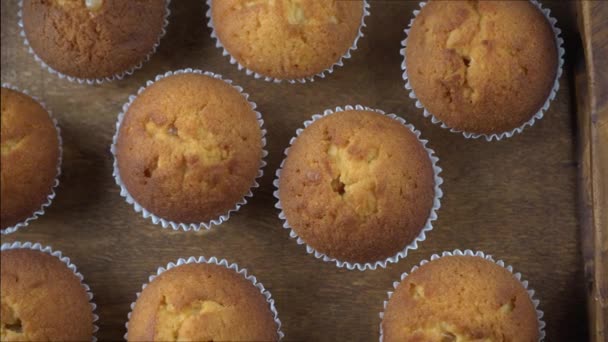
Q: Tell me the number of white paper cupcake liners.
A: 9